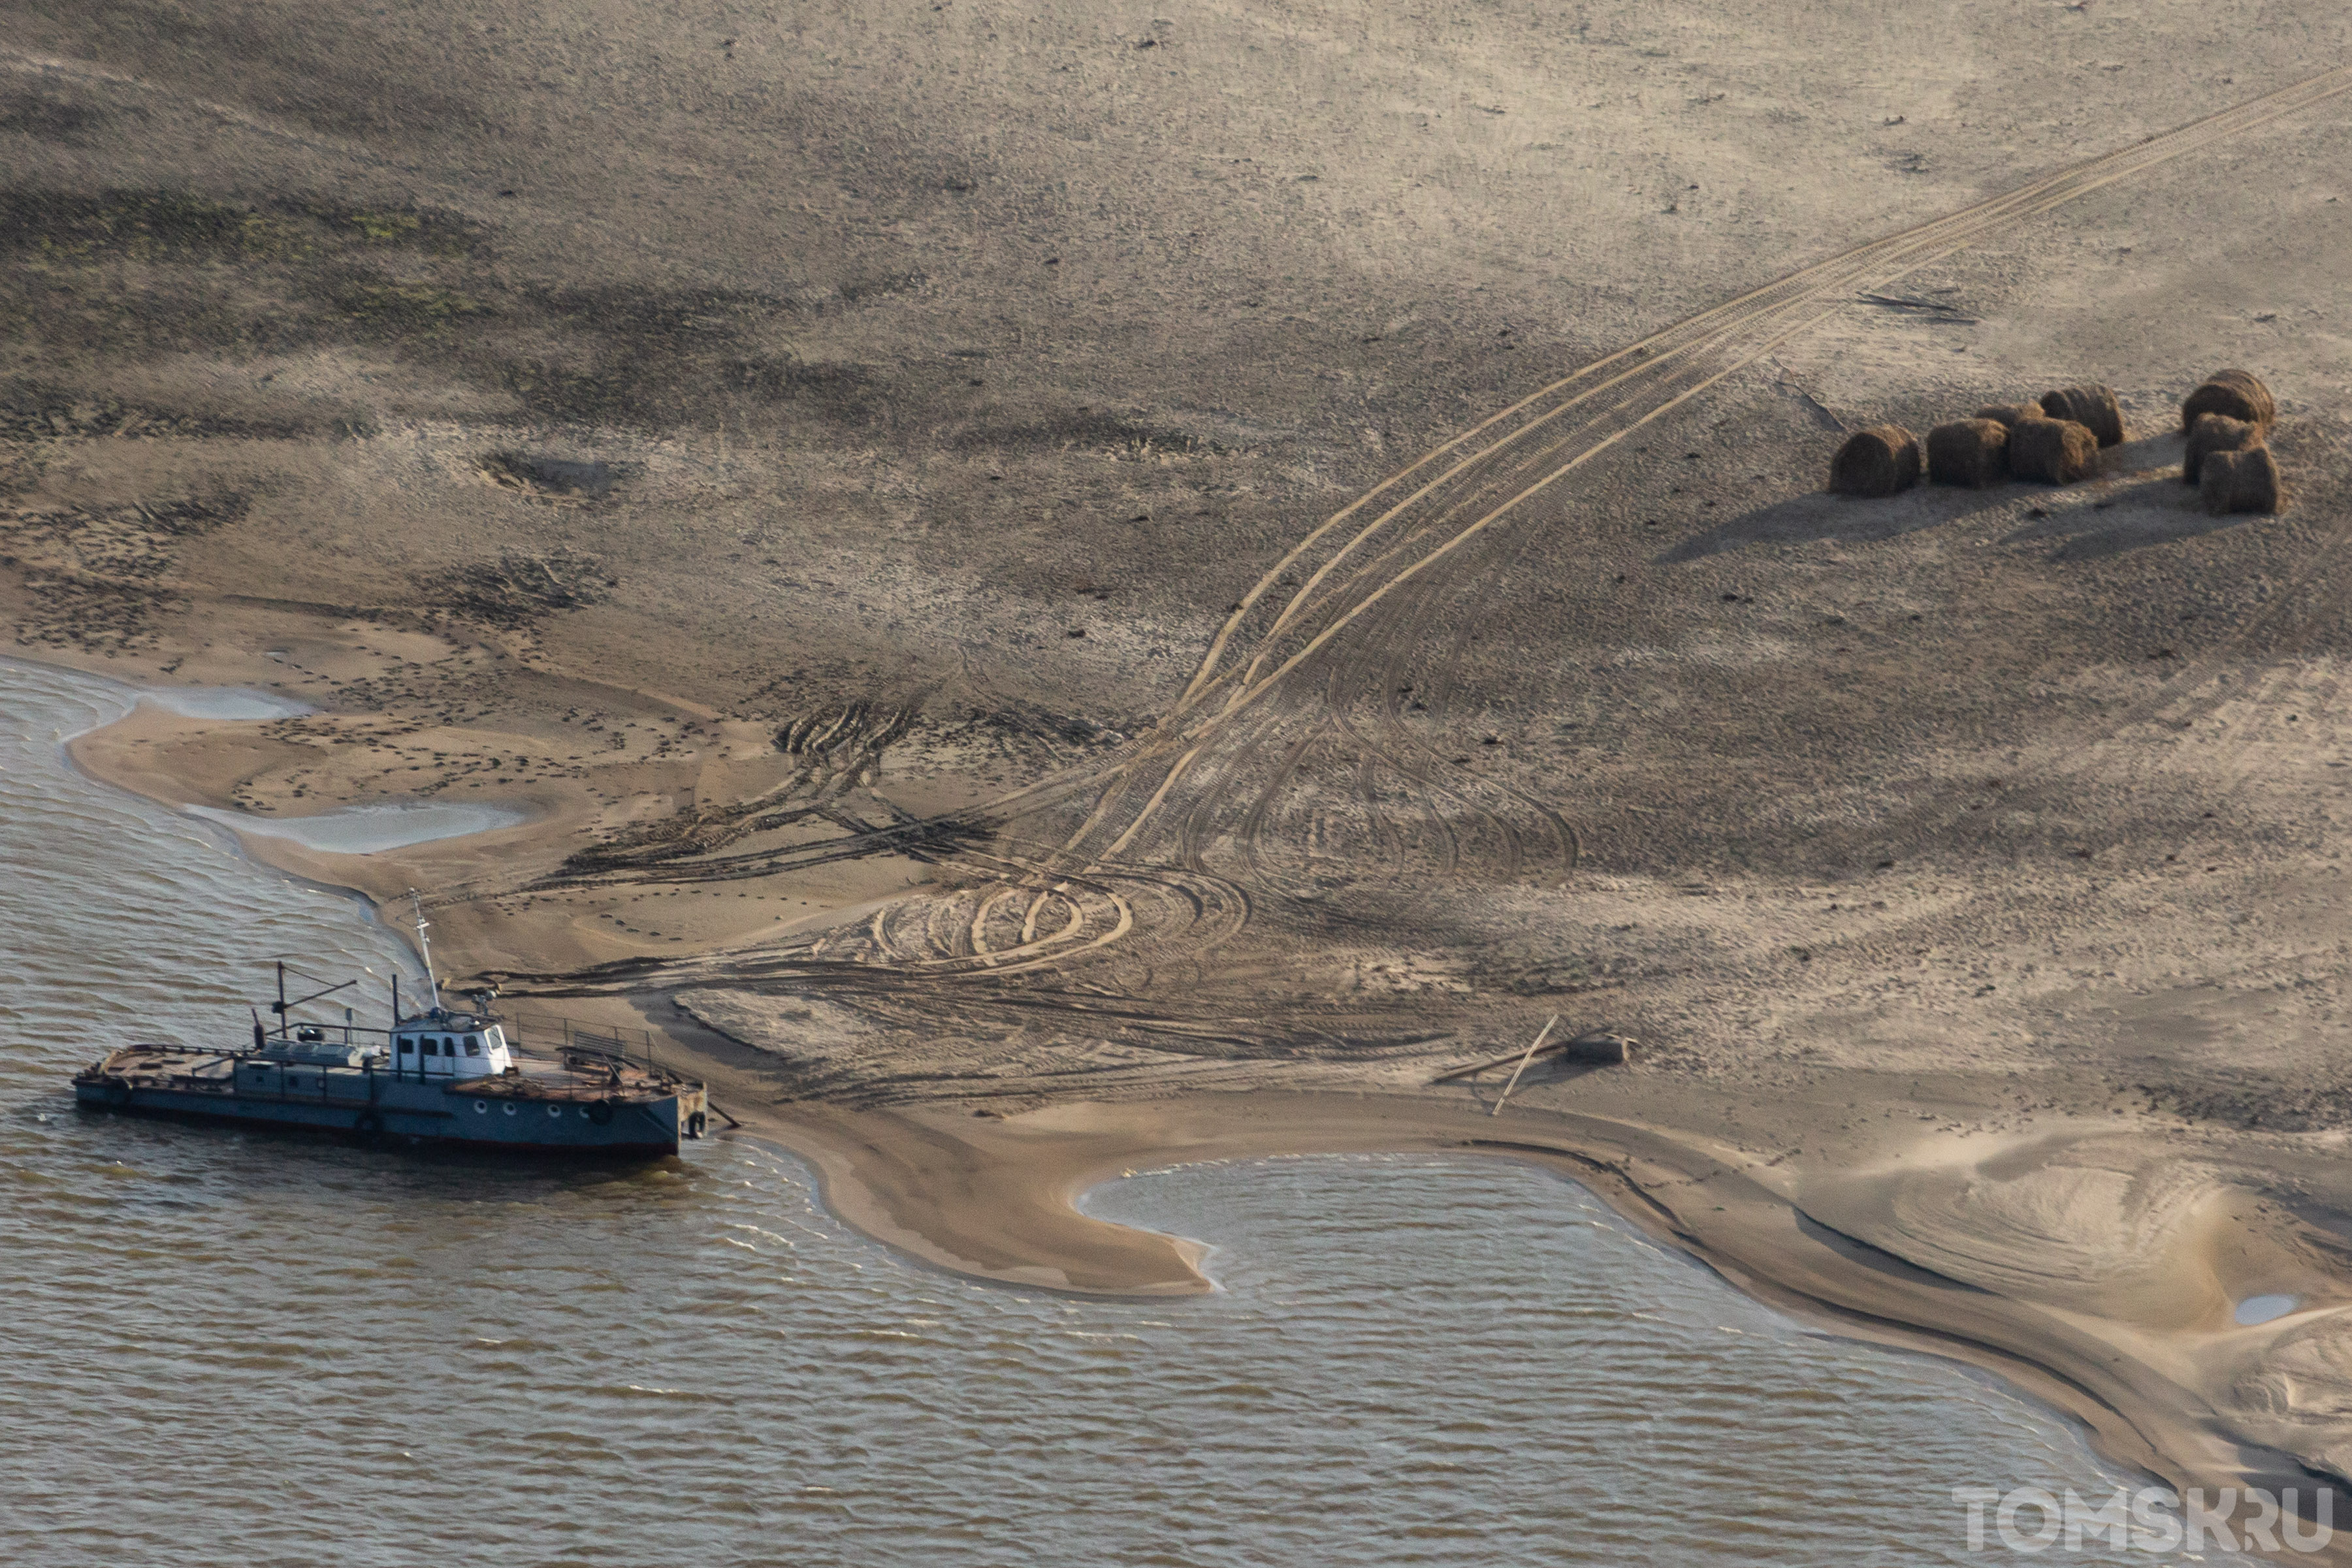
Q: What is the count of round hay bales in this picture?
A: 8